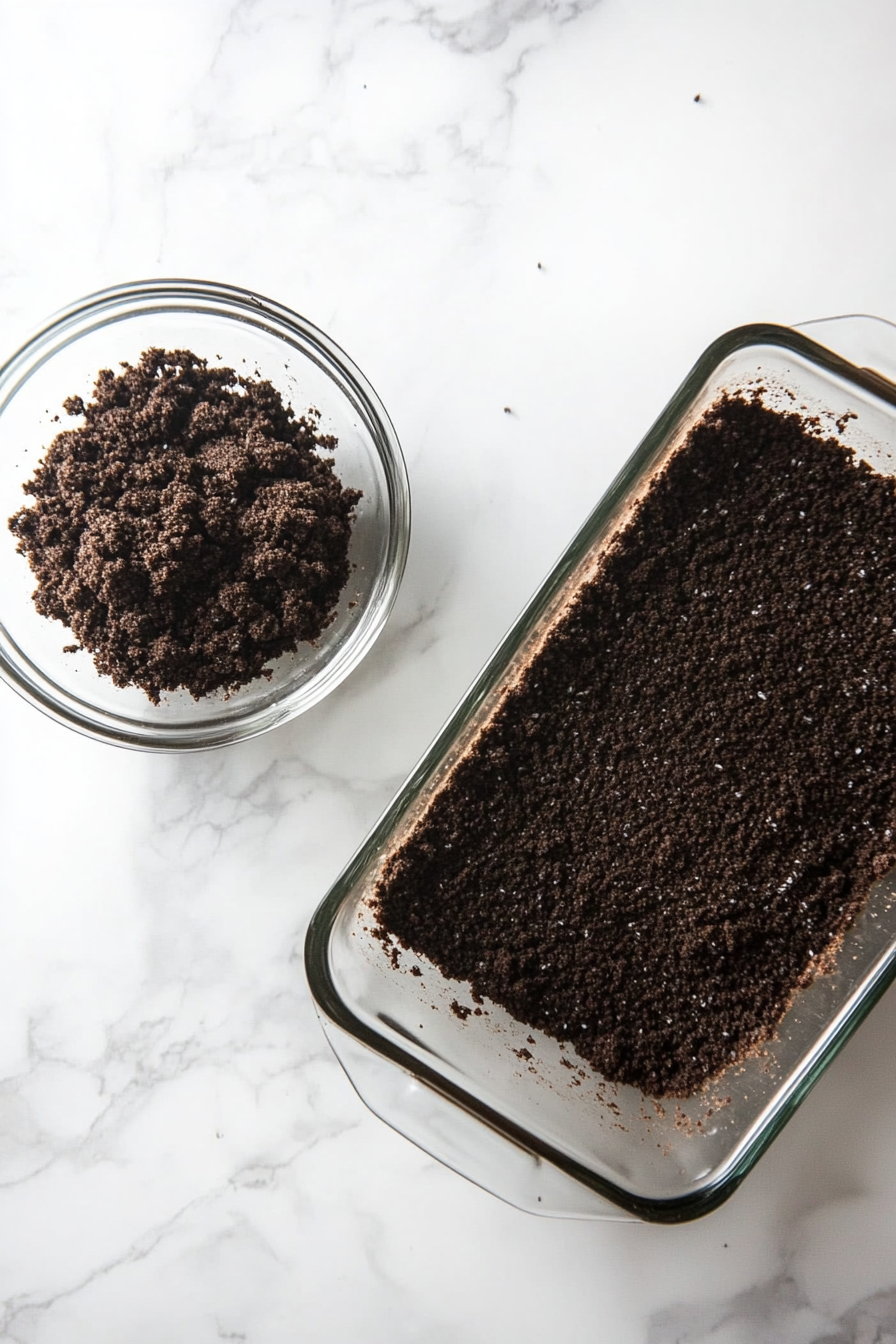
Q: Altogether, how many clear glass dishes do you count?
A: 2